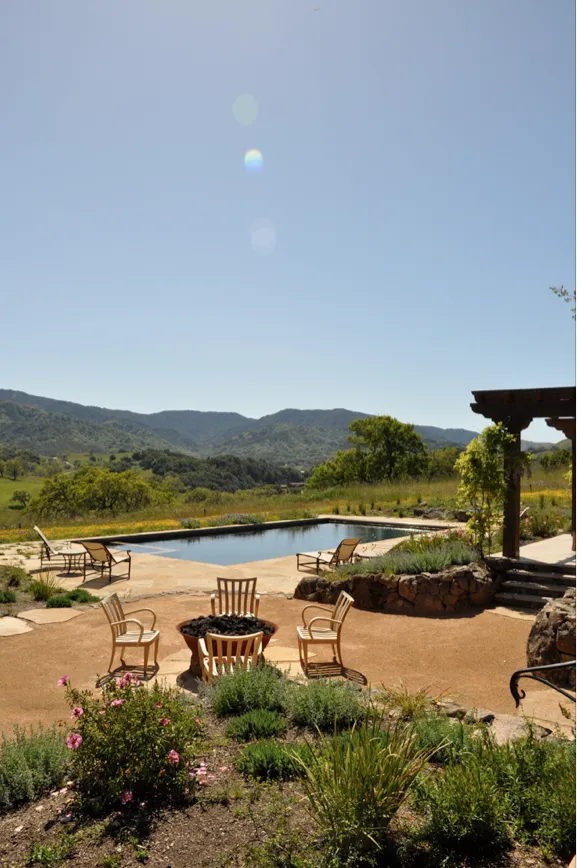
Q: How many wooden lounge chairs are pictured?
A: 4